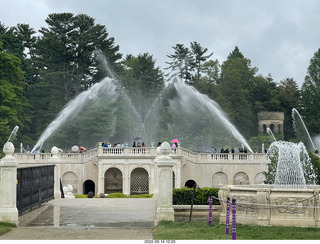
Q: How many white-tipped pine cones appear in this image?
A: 0